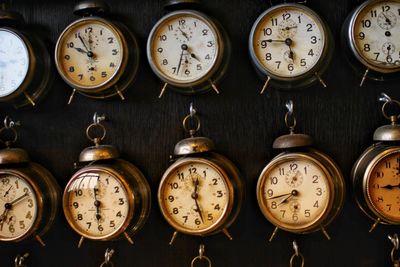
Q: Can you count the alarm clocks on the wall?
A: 10